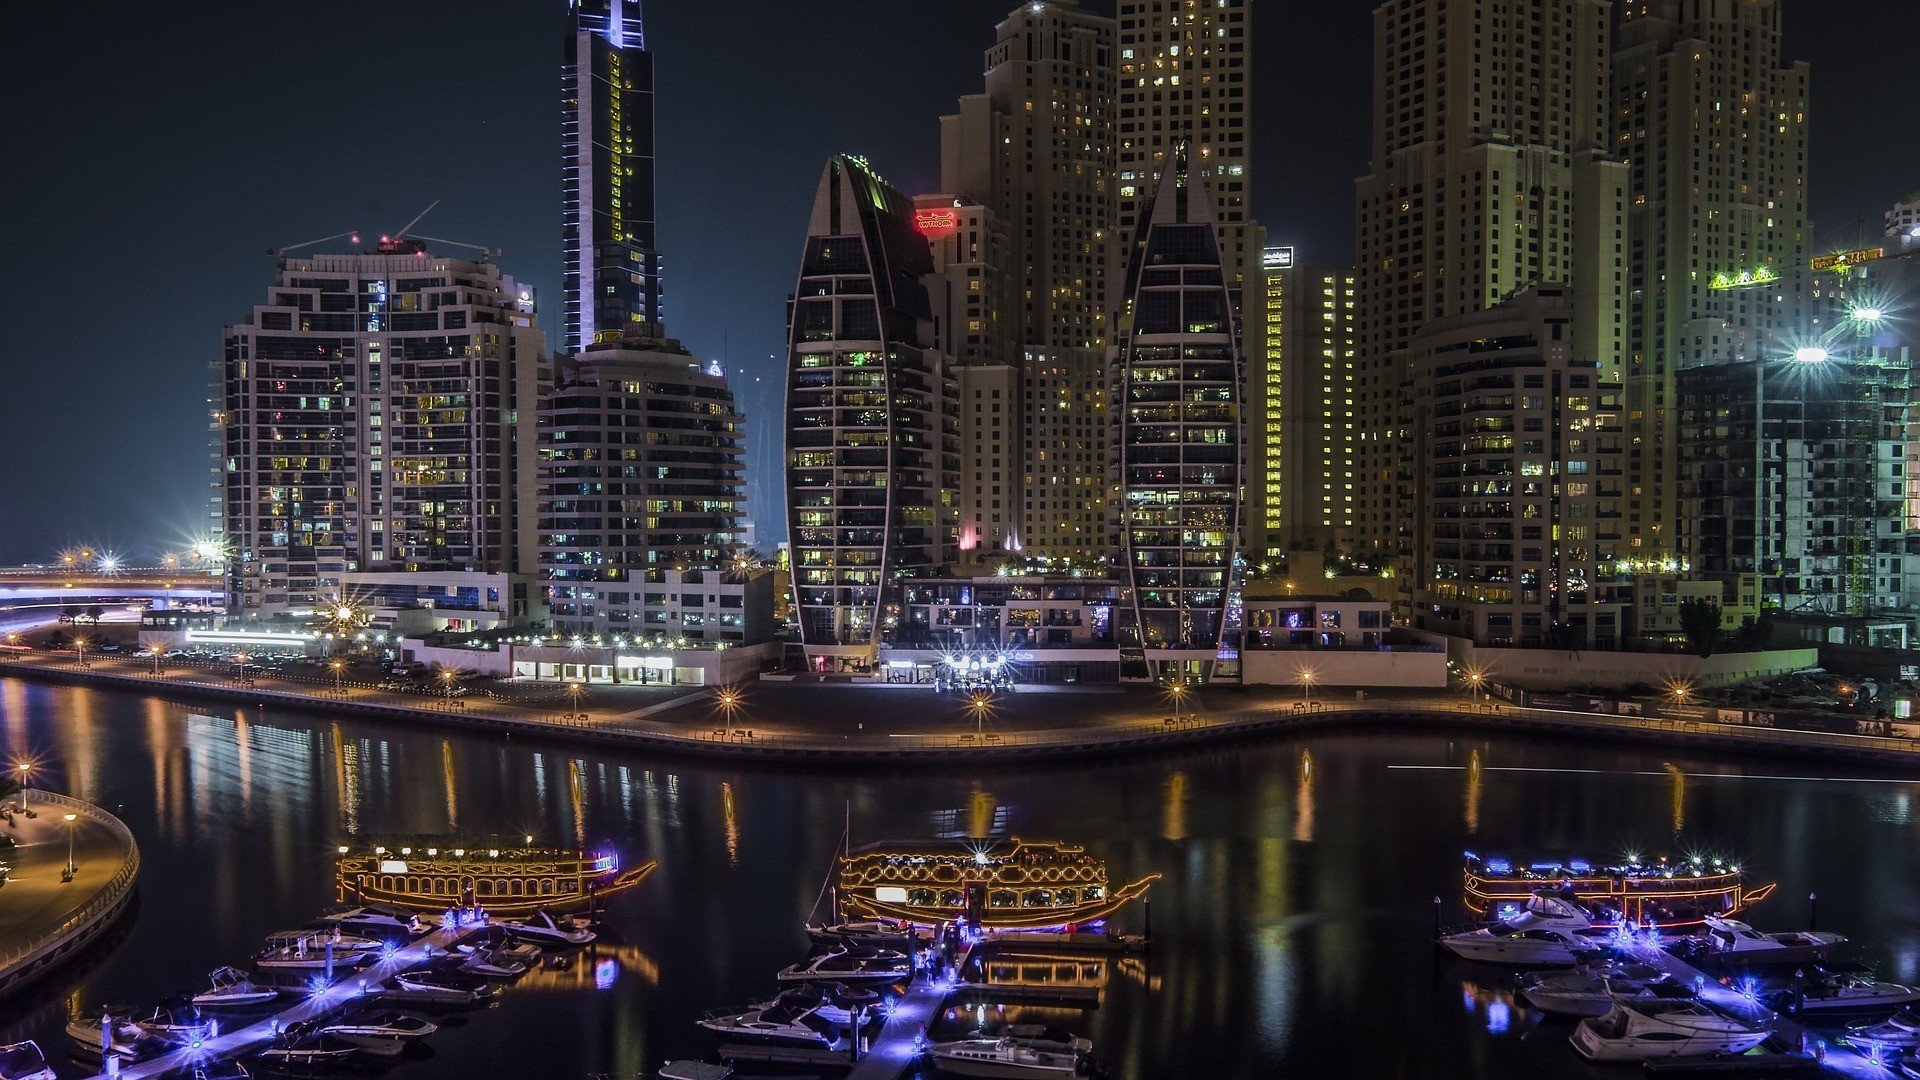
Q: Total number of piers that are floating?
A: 3